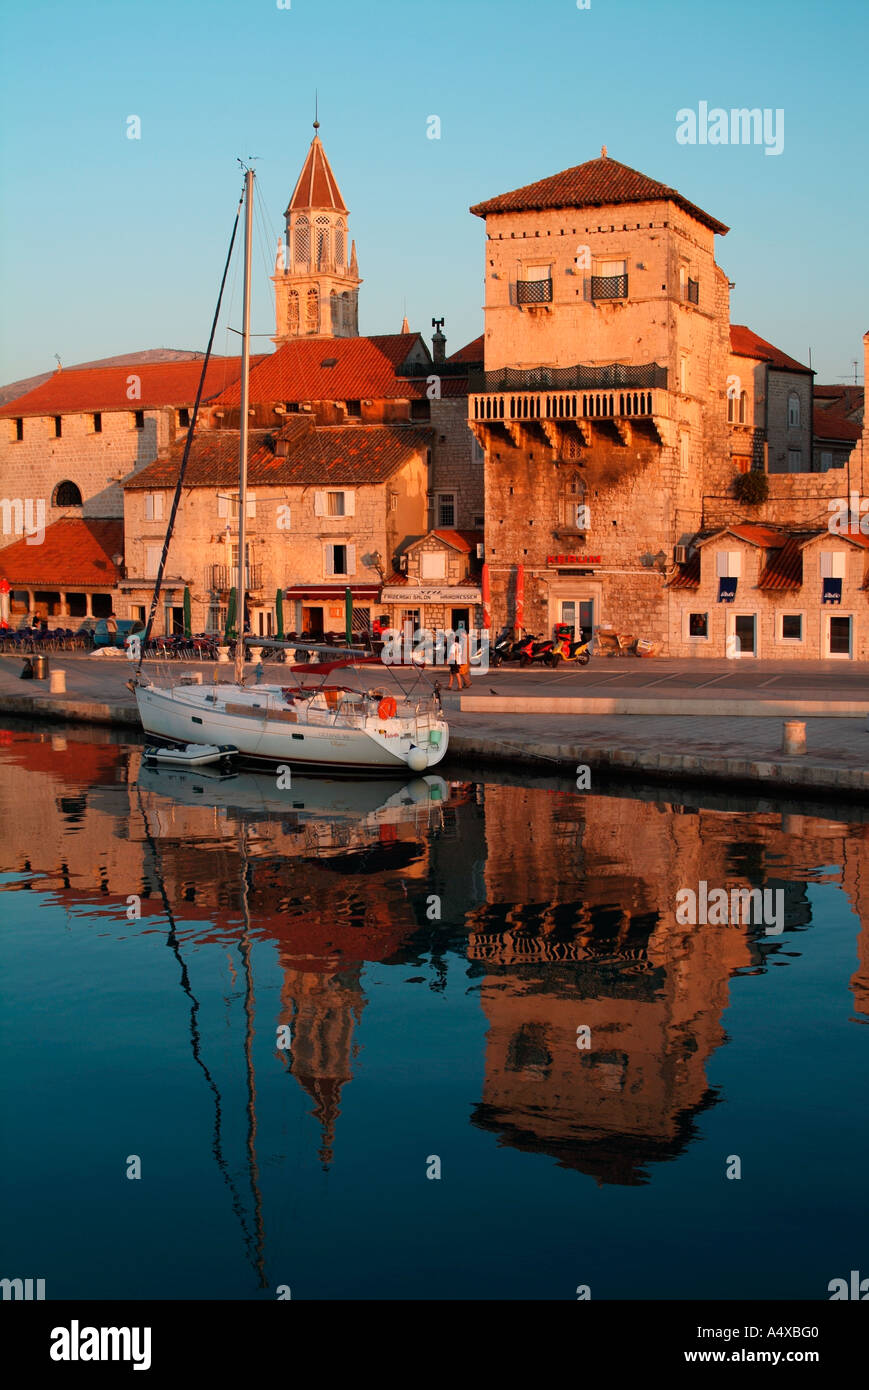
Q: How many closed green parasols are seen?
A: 4